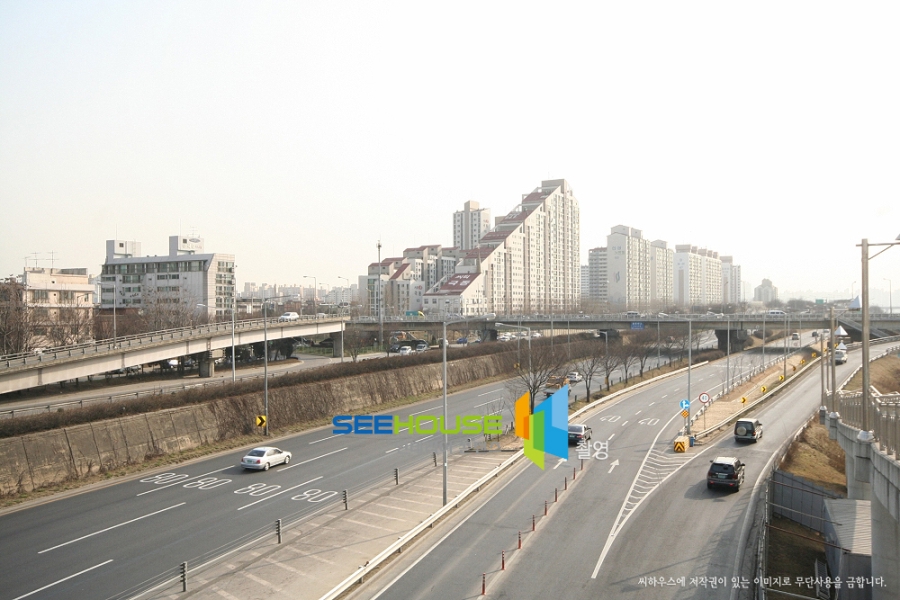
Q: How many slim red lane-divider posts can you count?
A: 9